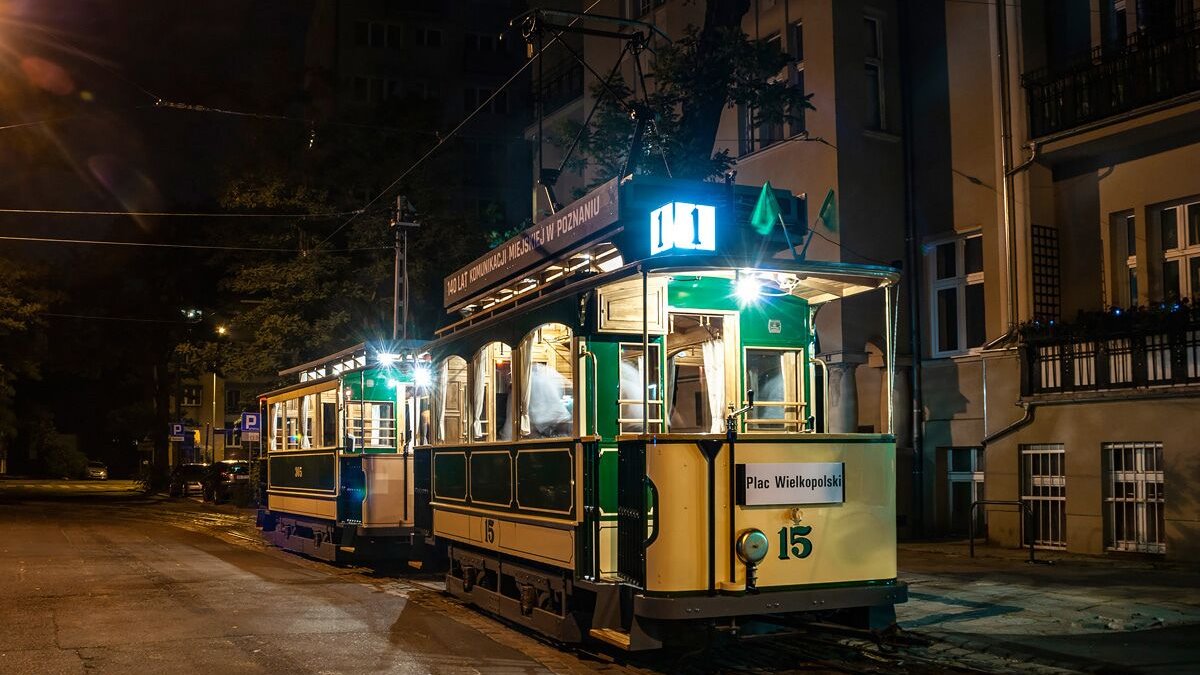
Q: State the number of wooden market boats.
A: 0